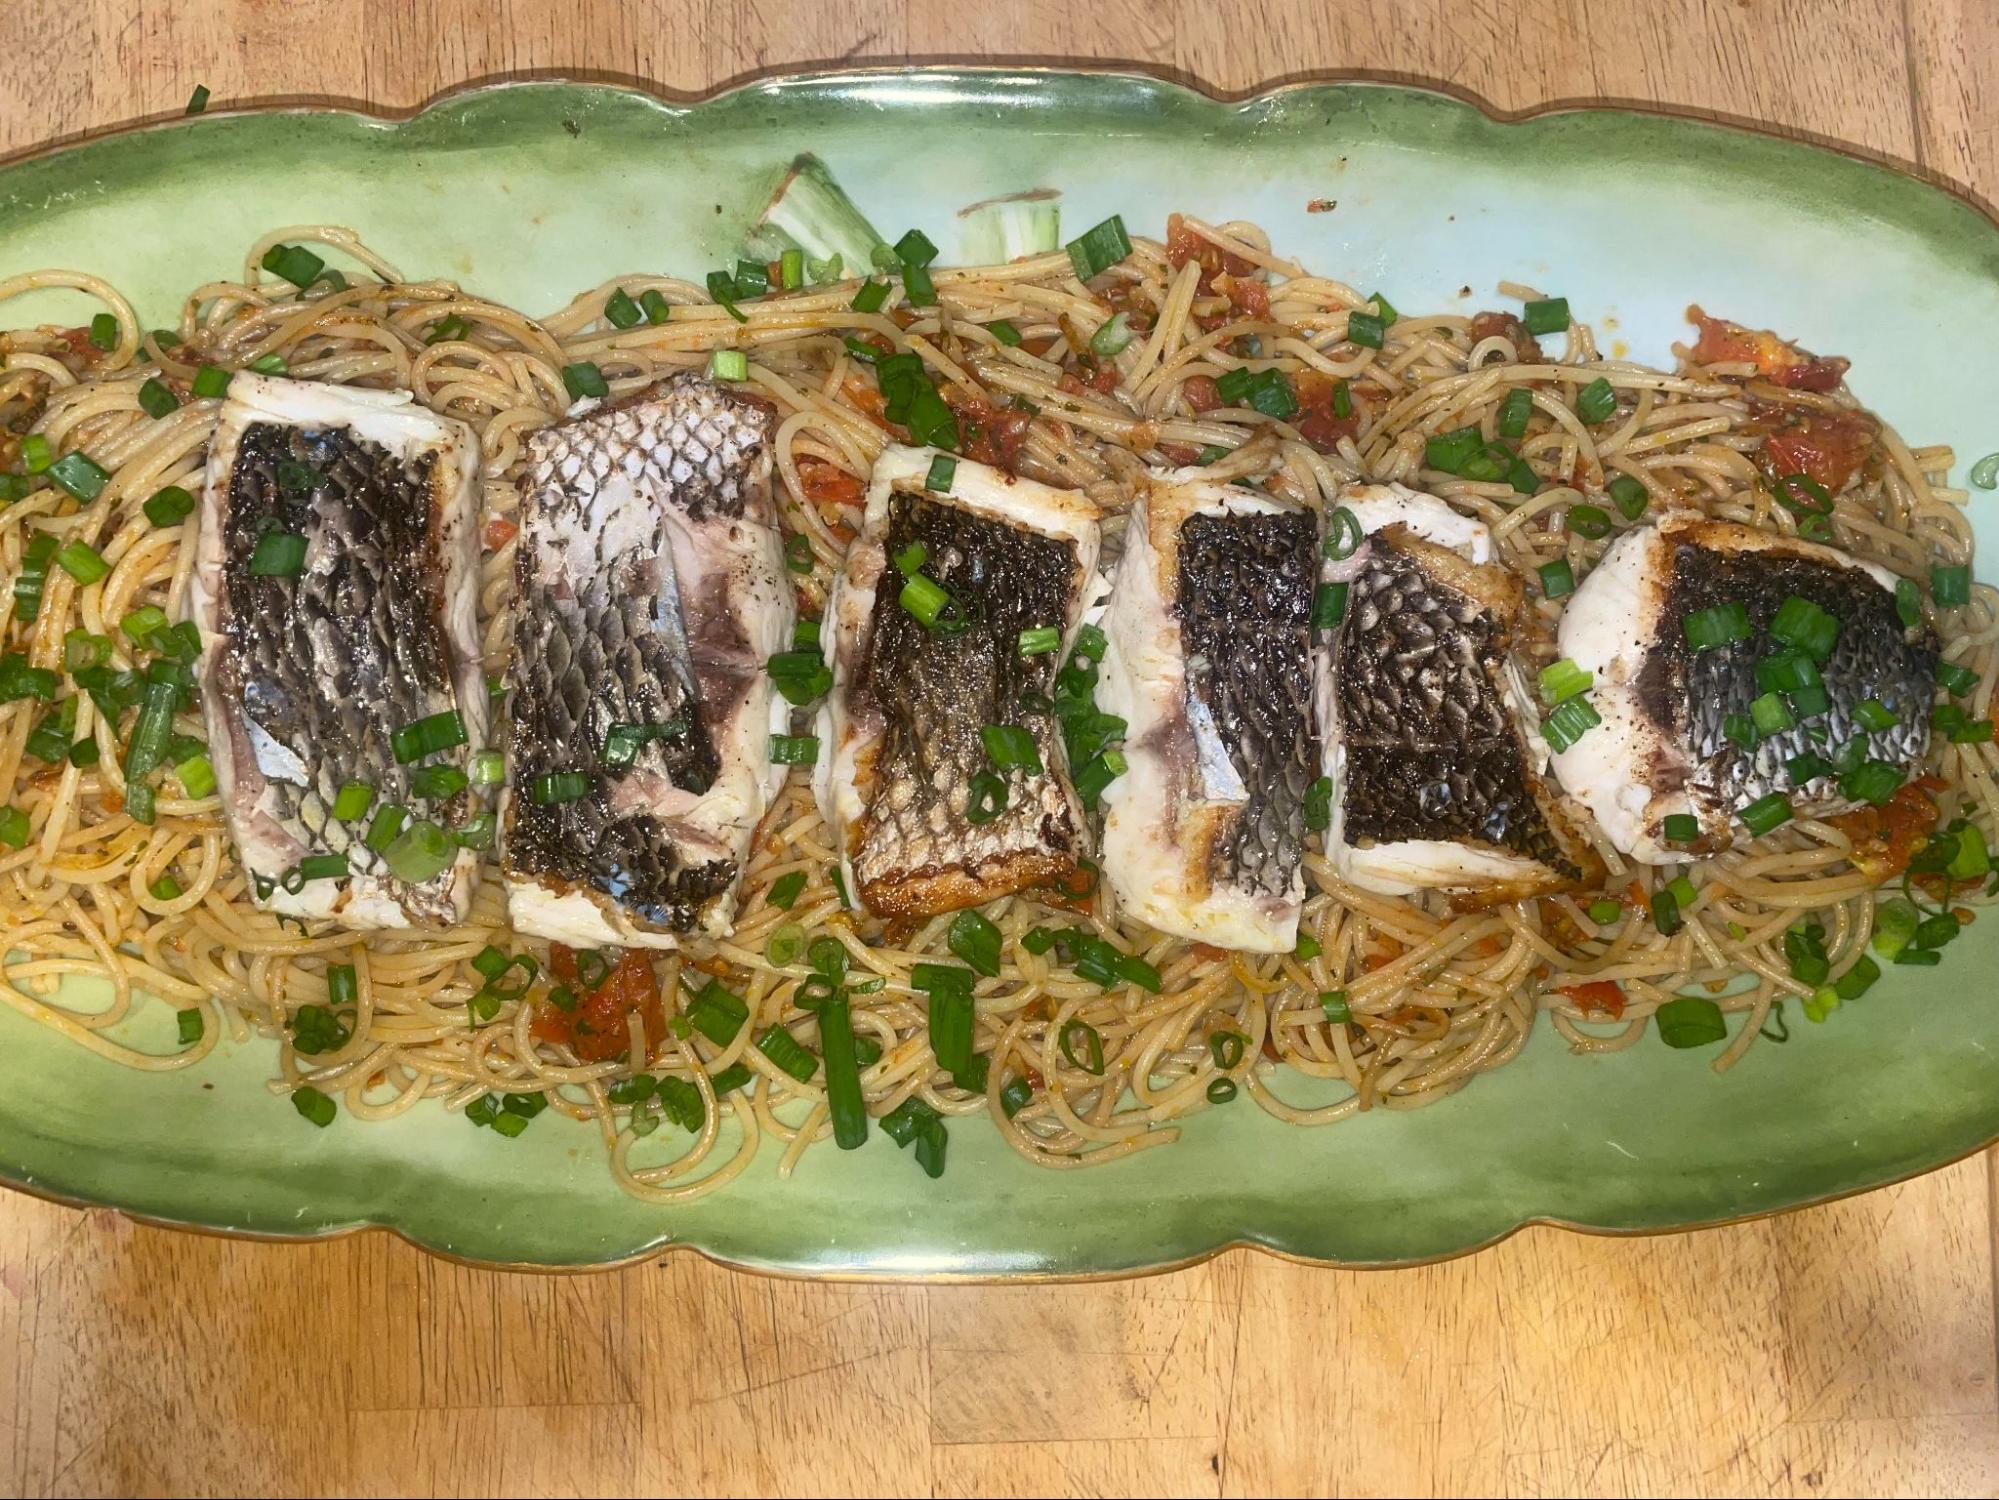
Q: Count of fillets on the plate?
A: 6